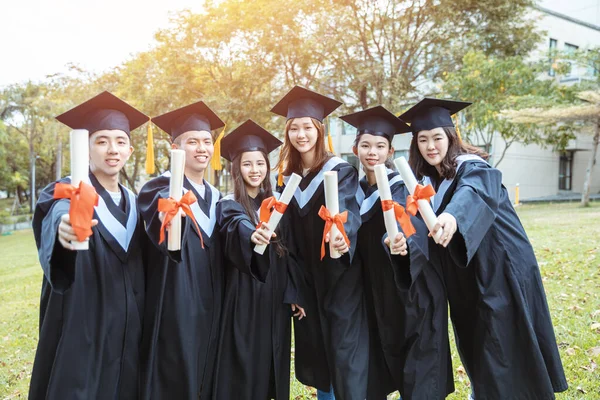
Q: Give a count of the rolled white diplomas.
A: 6